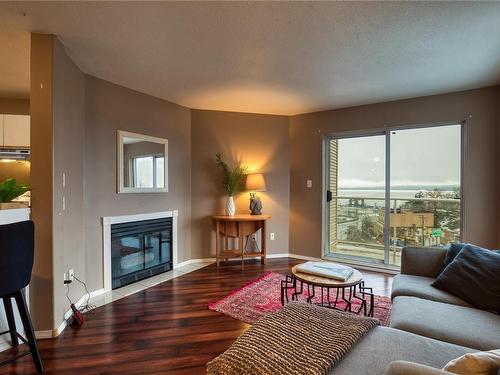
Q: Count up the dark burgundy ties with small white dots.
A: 0